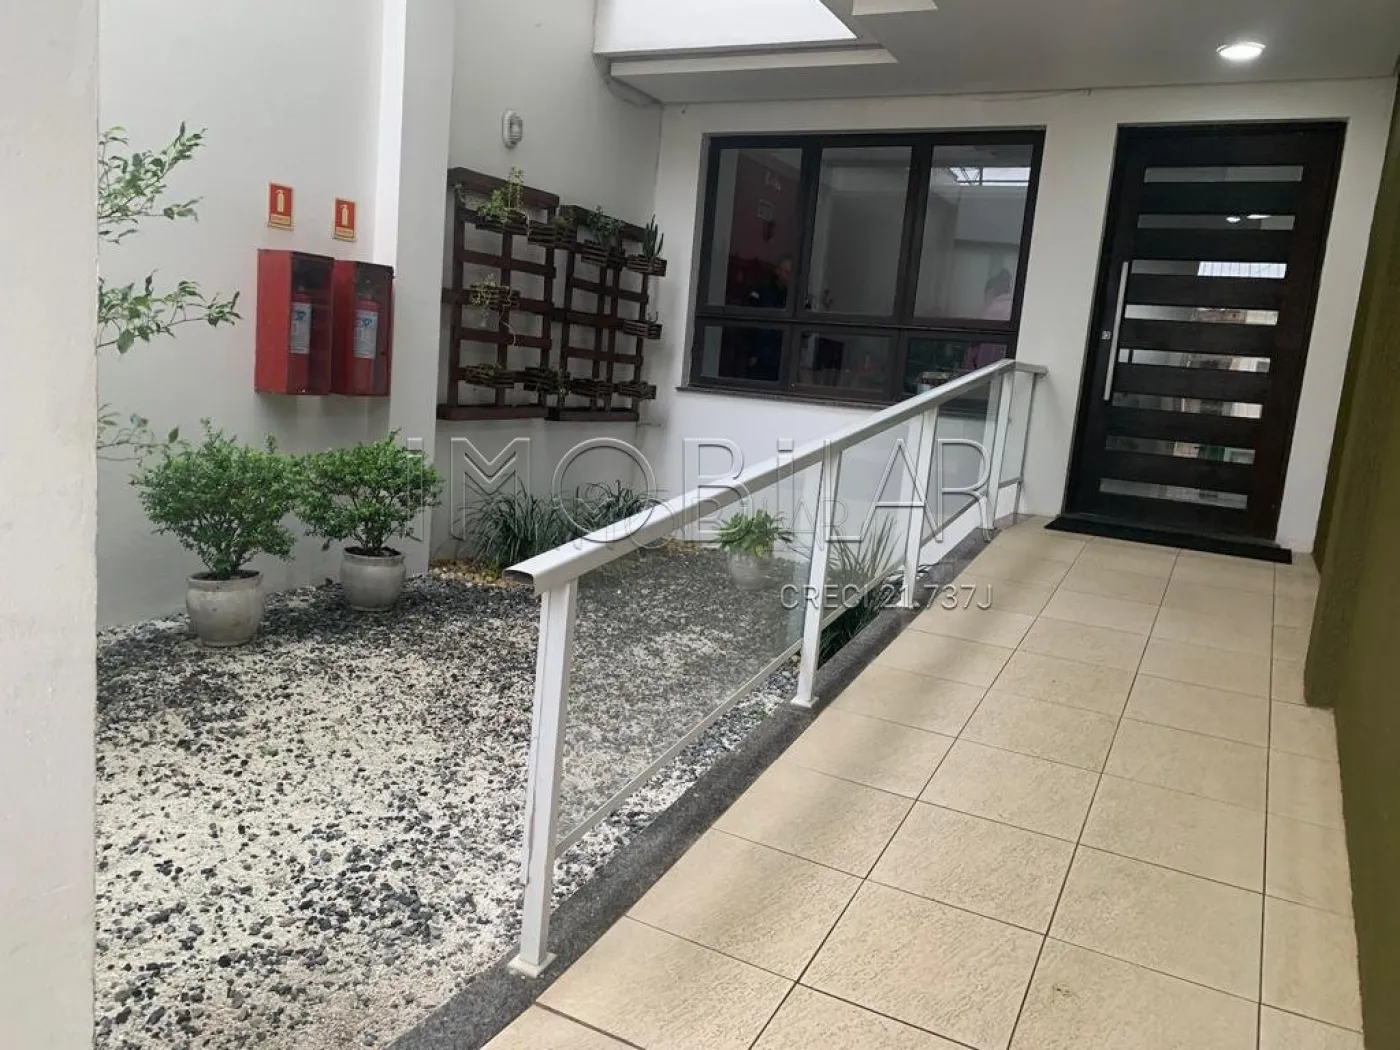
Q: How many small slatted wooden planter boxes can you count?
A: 10